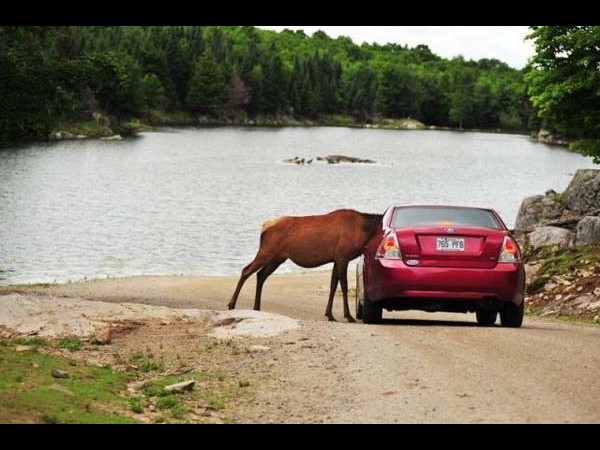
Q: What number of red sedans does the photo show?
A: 1